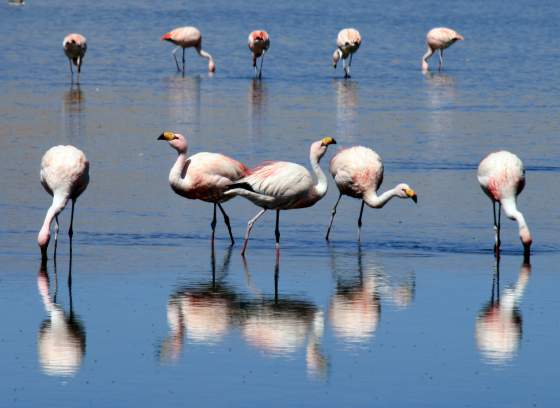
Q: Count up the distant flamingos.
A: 5